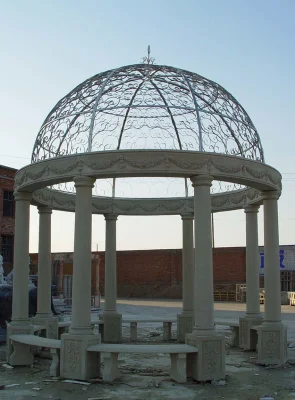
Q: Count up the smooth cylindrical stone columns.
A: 8